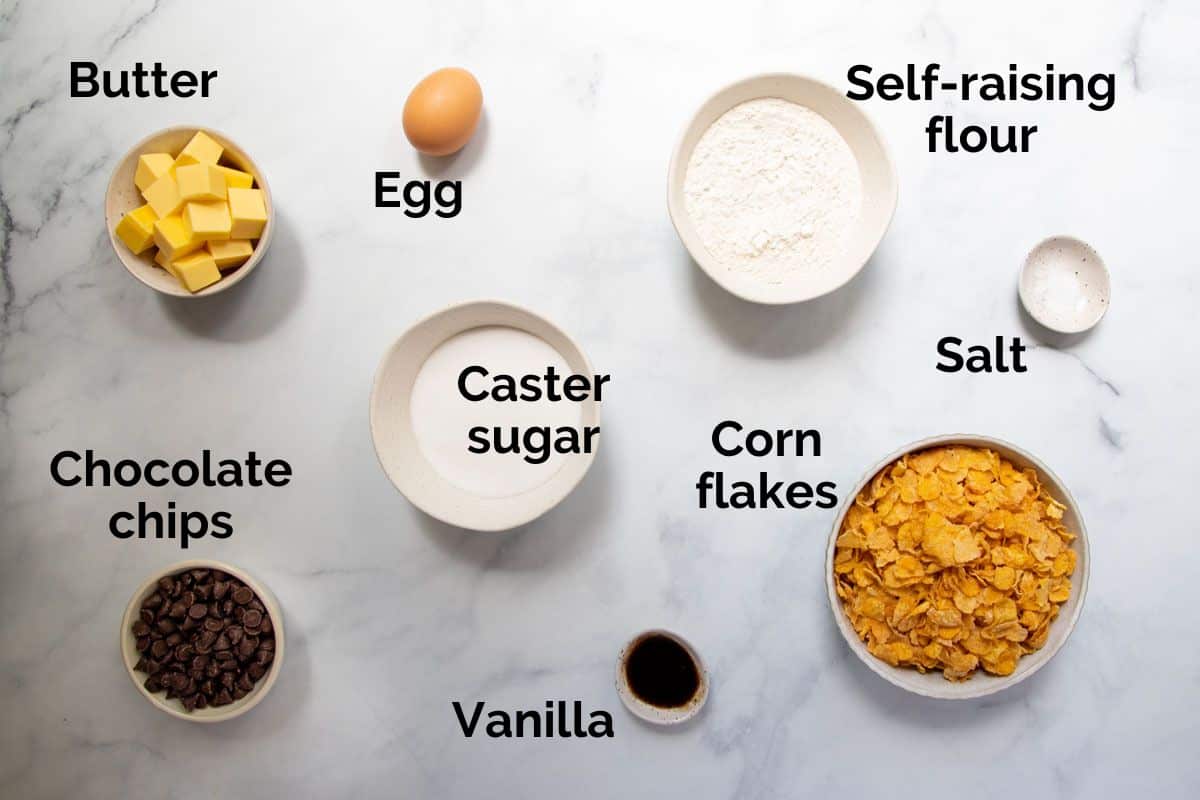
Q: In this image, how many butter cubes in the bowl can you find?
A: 12